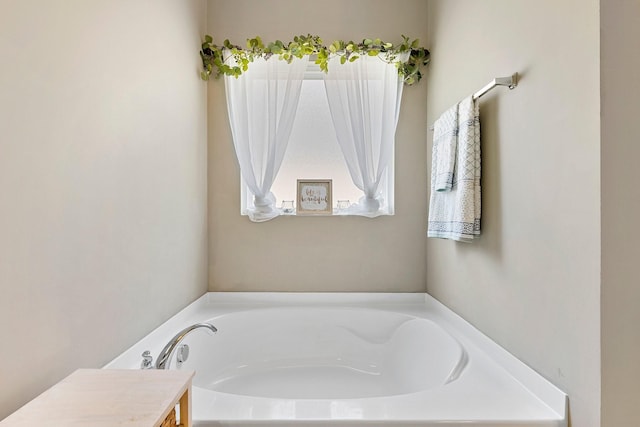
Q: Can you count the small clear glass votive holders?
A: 2